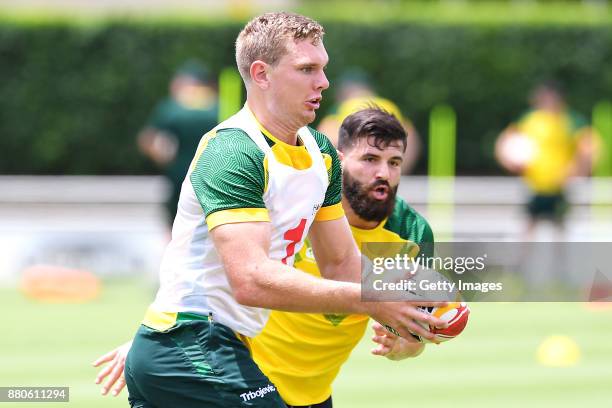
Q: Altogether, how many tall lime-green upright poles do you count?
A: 3